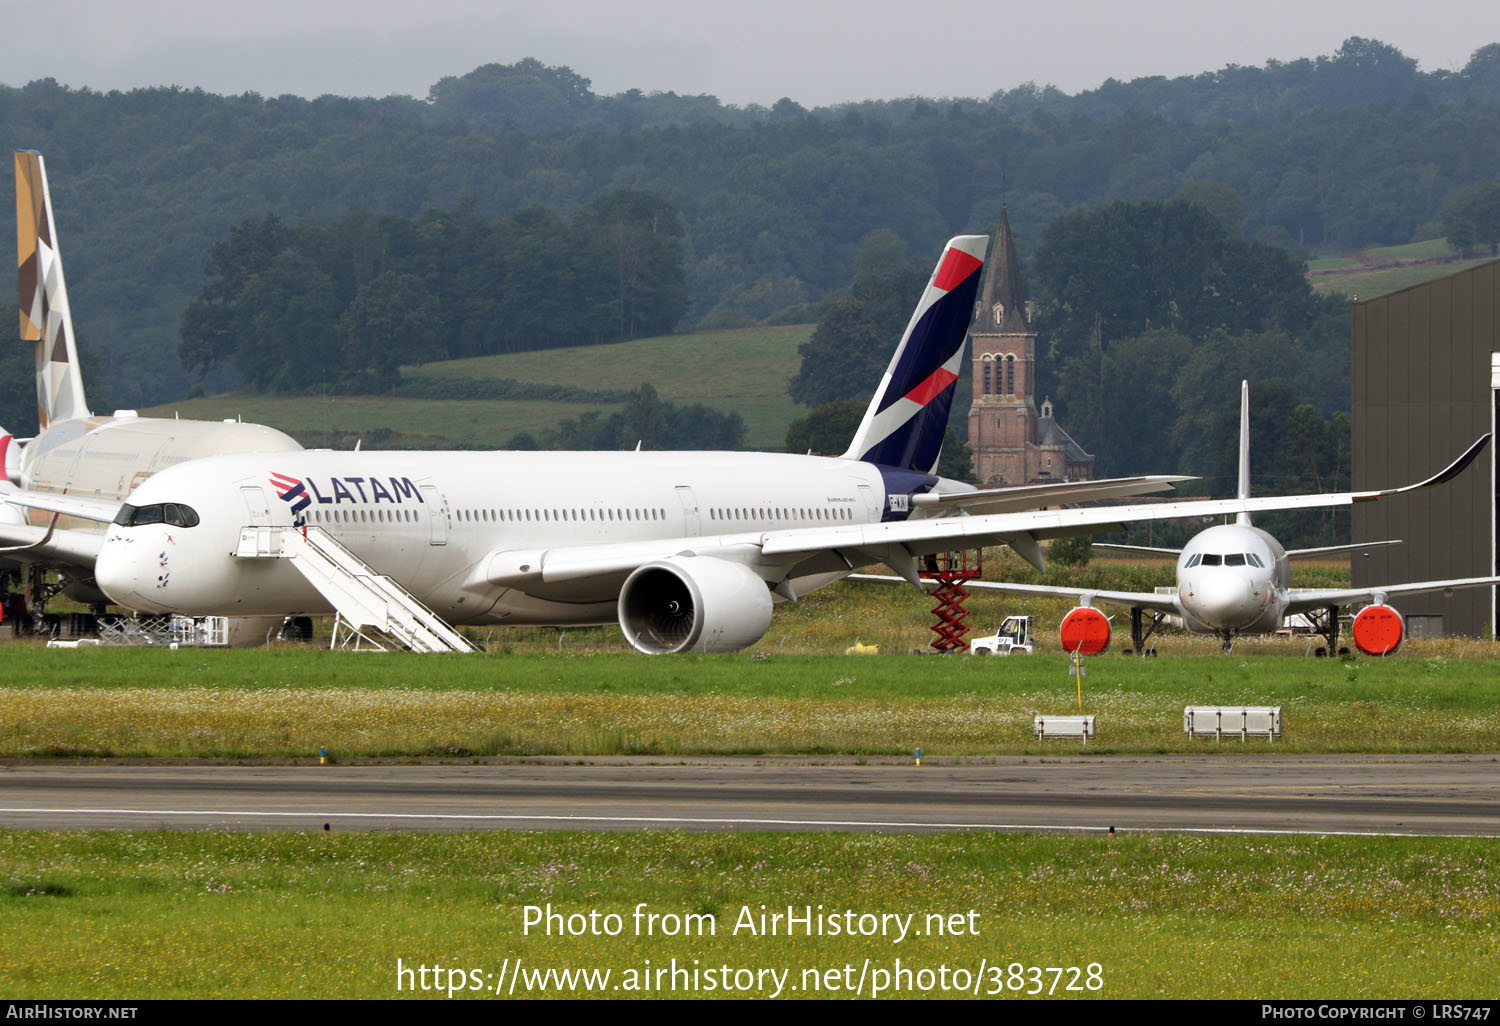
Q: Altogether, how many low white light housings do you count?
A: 2